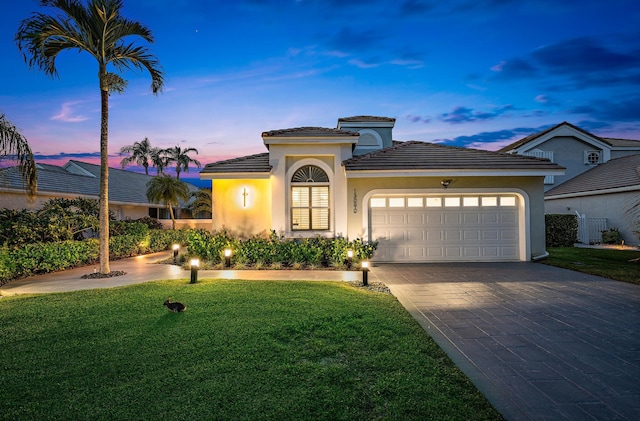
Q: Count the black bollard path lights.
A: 5